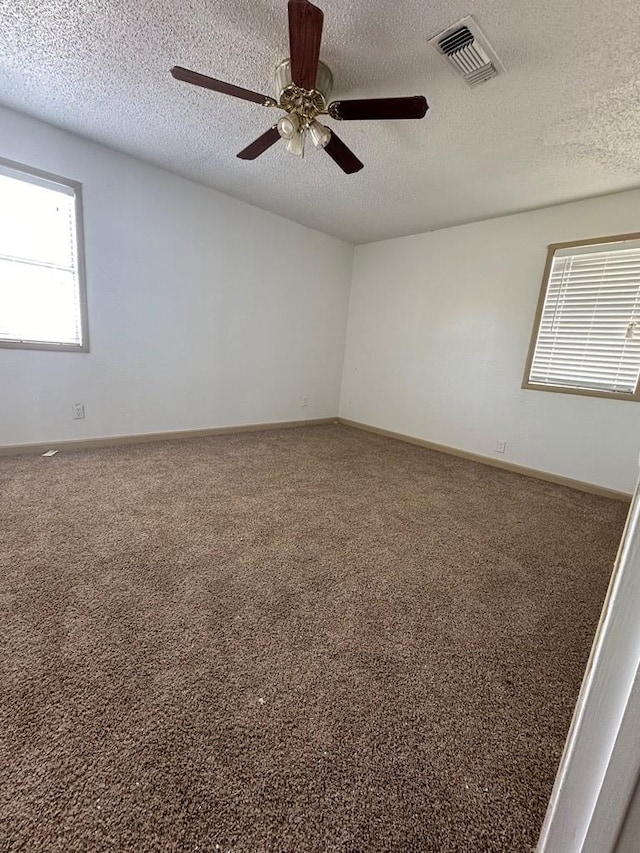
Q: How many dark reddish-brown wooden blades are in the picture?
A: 5